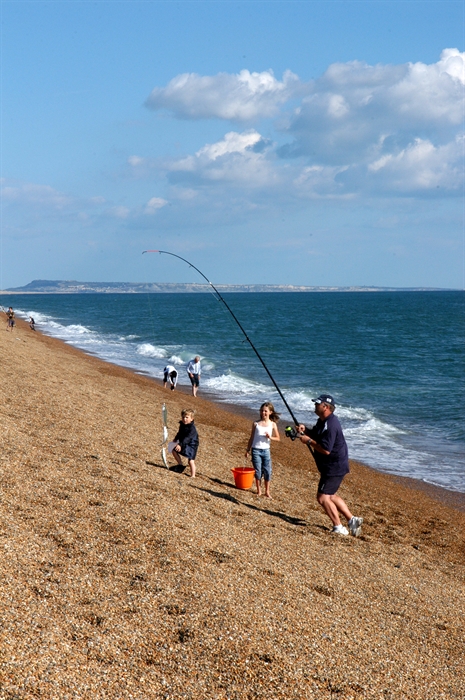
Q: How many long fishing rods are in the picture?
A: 1